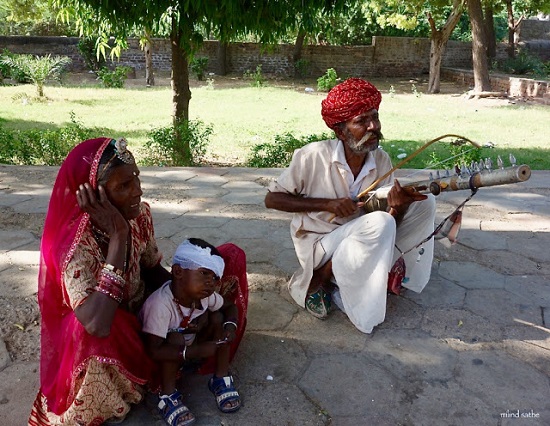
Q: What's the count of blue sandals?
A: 2